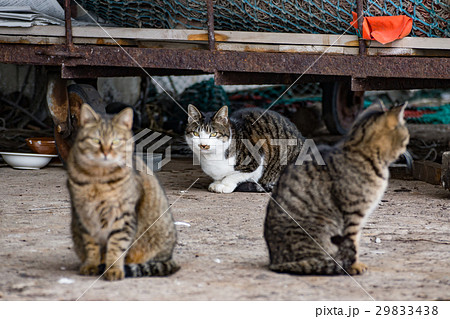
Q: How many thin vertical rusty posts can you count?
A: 3